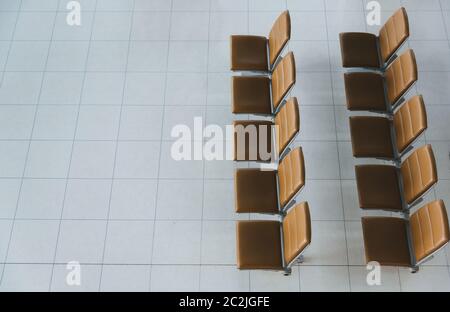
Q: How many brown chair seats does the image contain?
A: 10